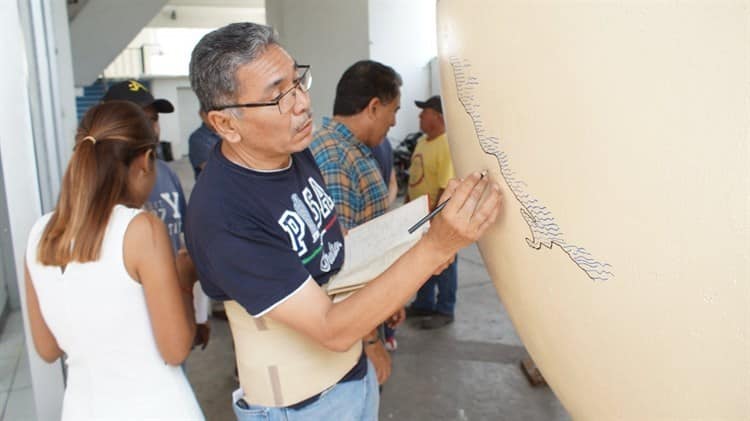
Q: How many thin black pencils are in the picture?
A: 1